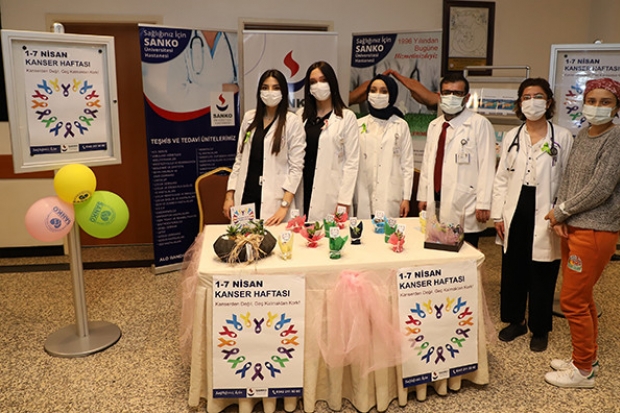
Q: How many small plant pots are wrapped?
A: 11